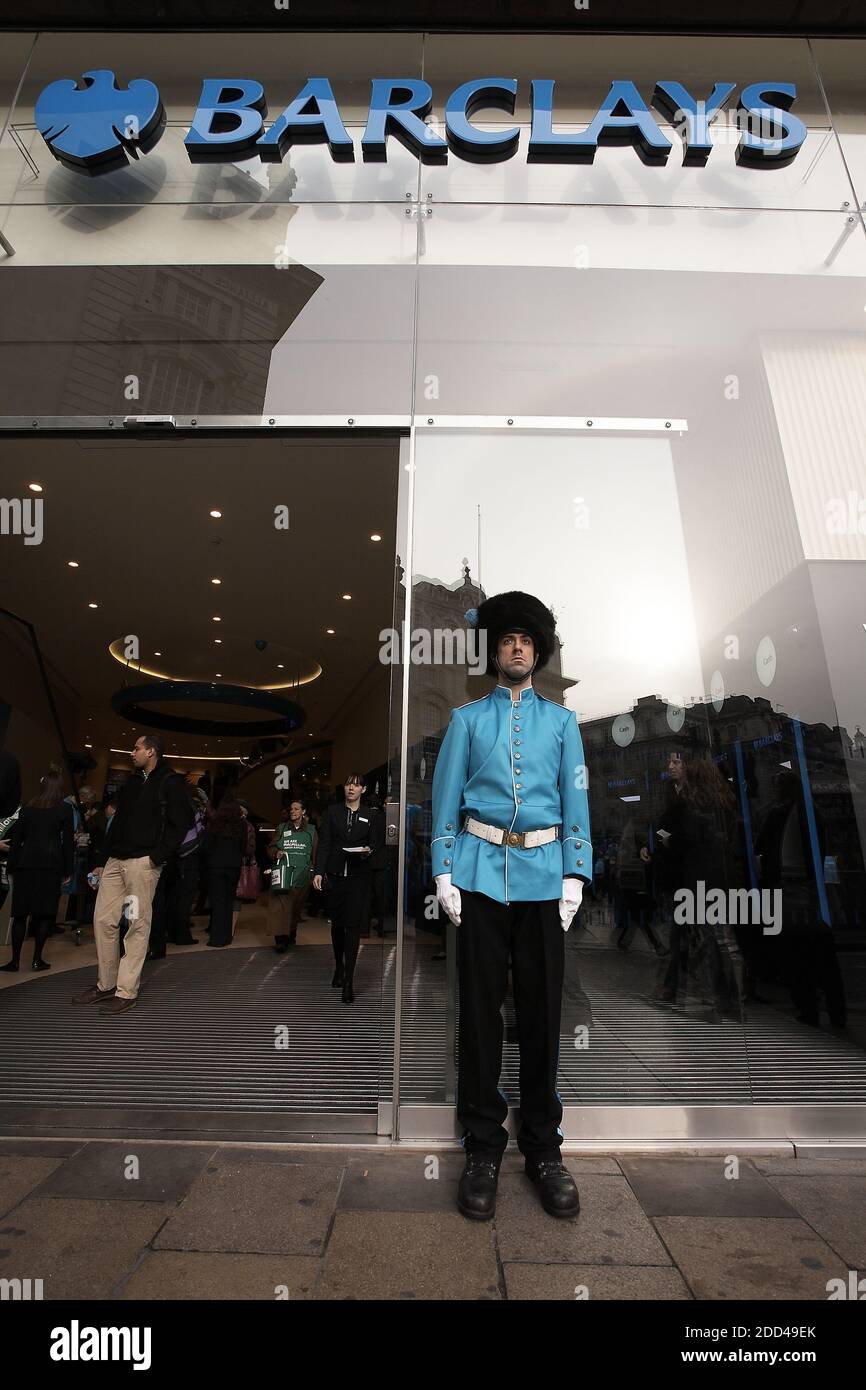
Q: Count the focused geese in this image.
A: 0